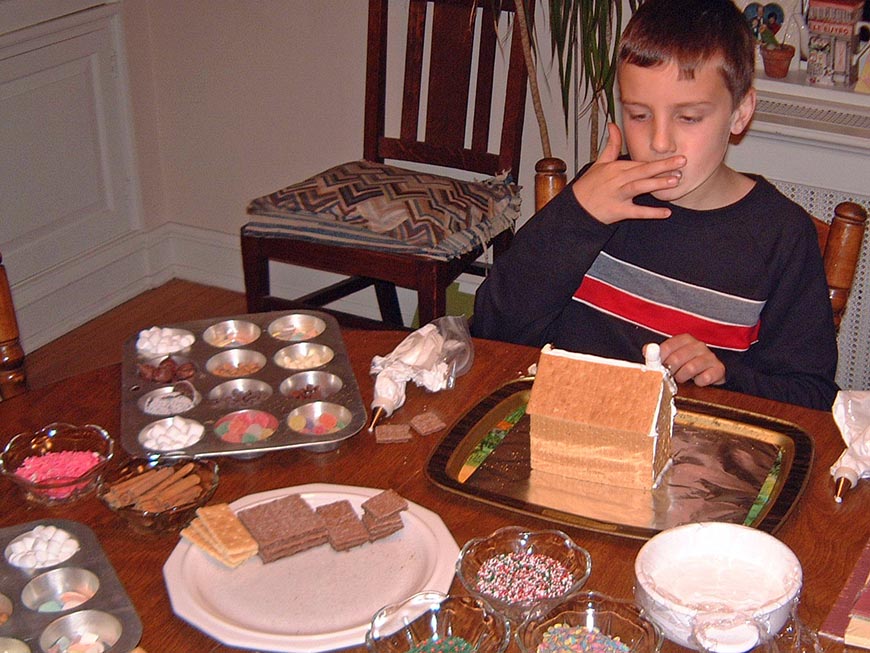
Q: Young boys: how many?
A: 1